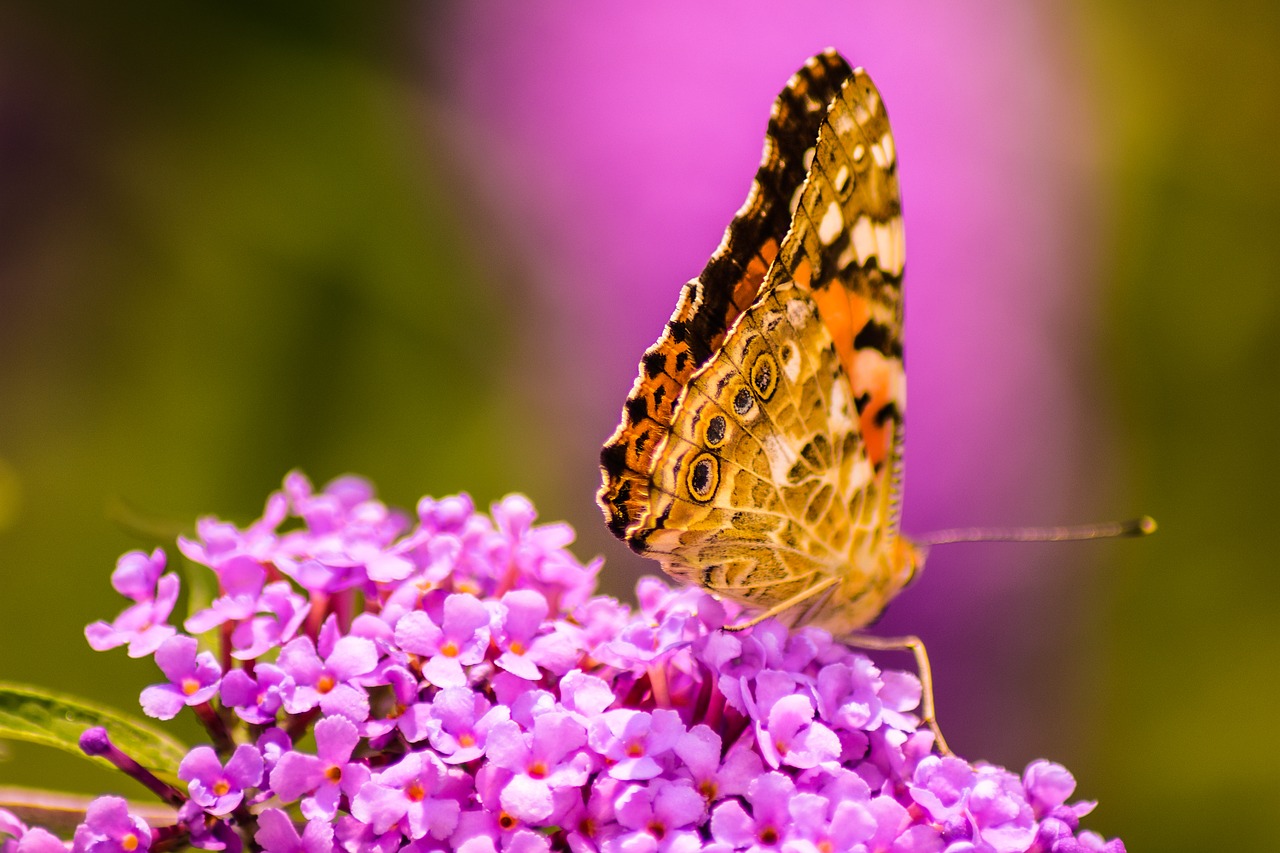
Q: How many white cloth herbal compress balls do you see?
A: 0